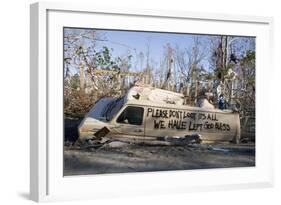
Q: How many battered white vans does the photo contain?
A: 1